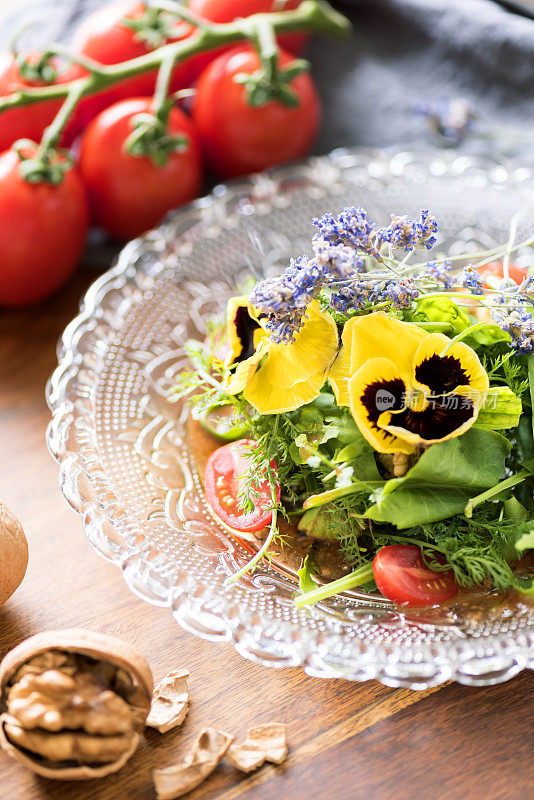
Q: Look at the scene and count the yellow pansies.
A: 2